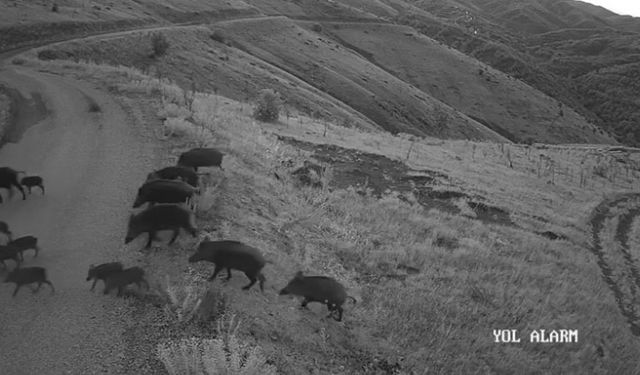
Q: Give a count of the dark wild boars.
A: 14